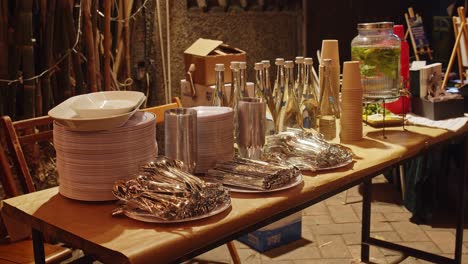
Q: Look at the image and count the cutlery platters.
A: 3